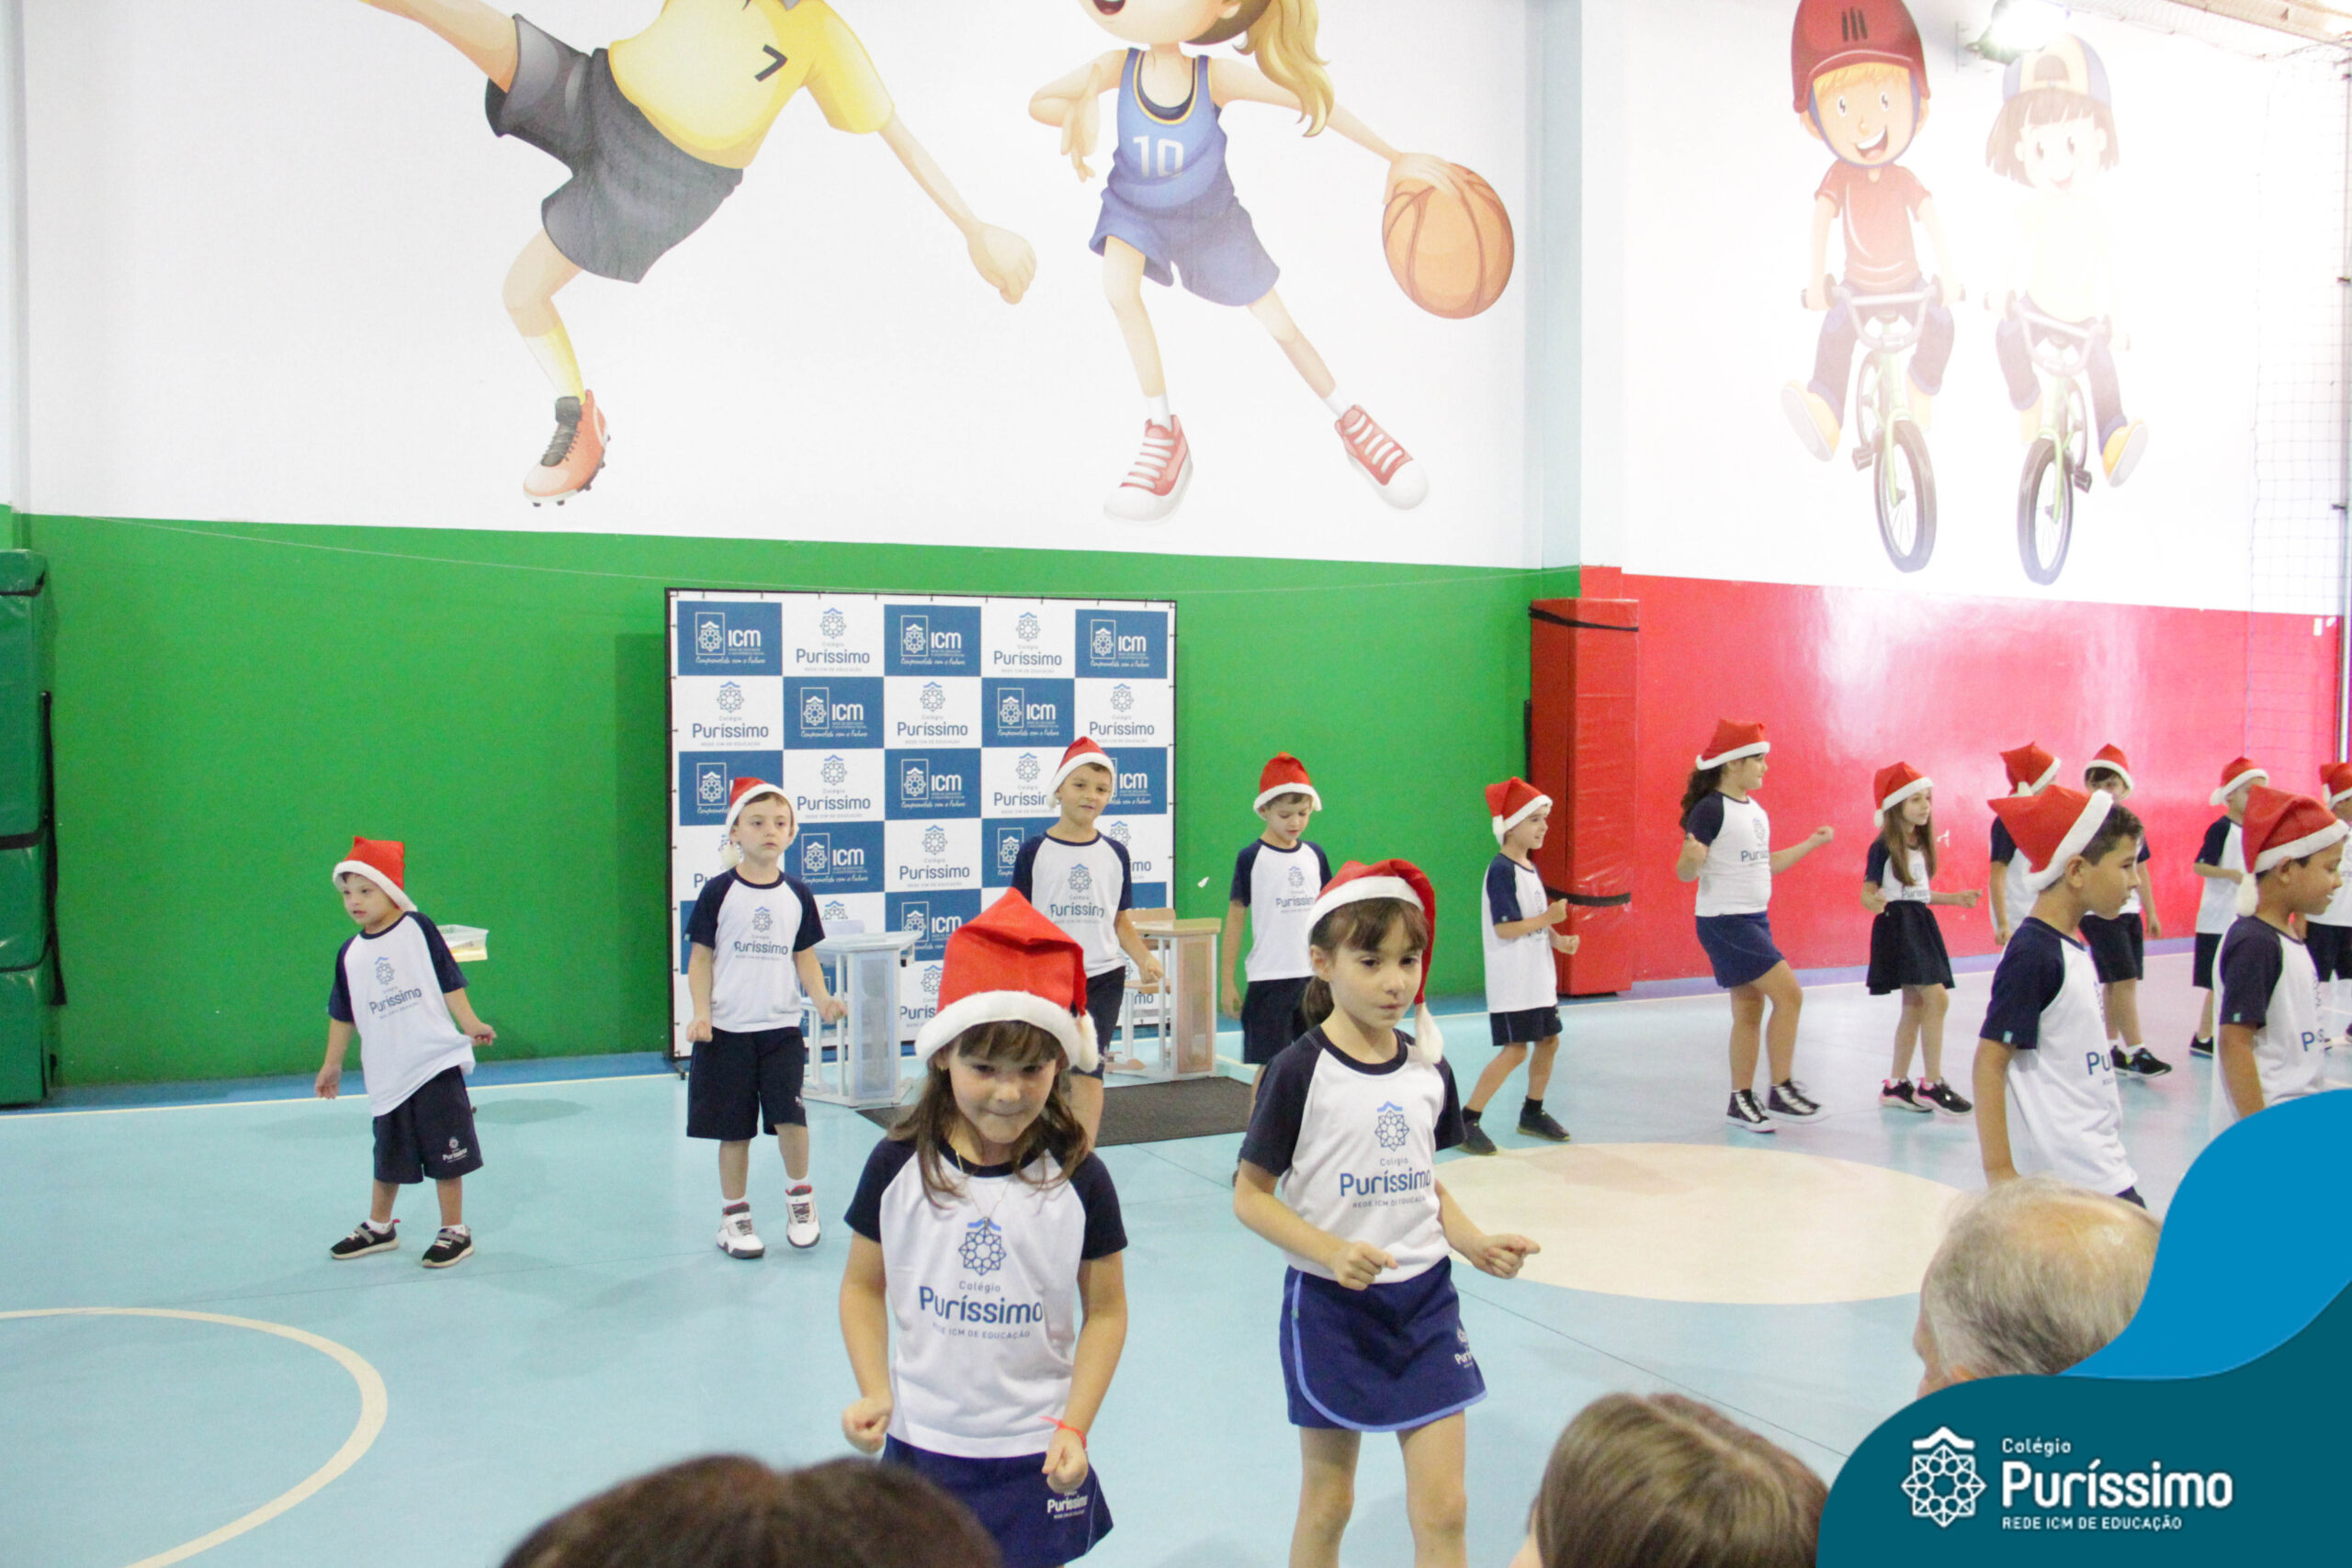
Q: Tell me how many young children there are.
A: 15